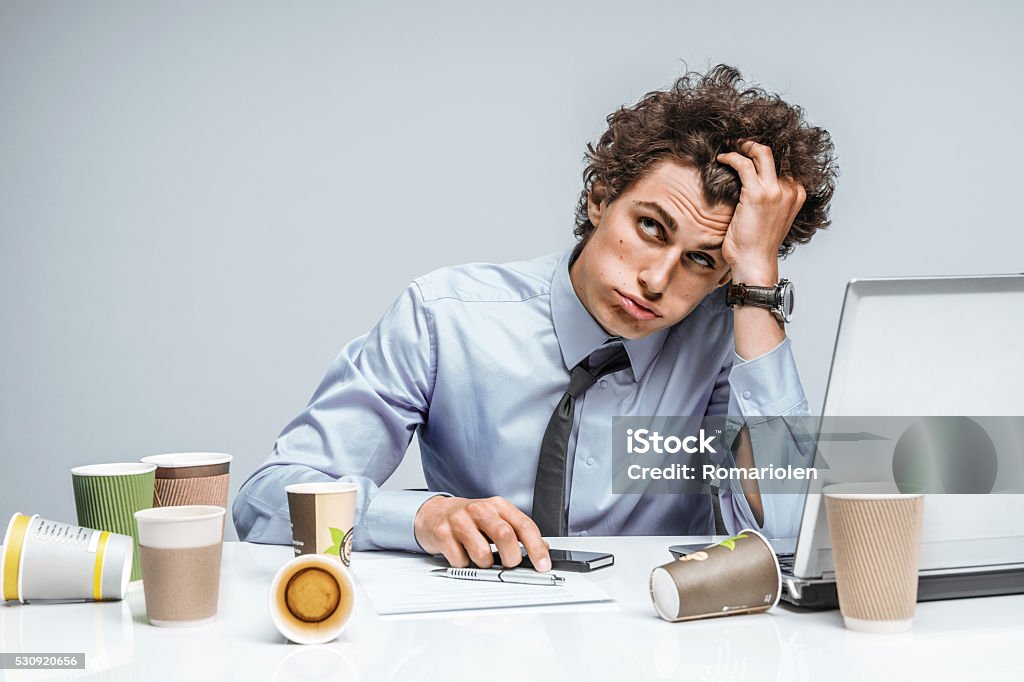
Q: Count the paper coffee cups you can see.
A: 8